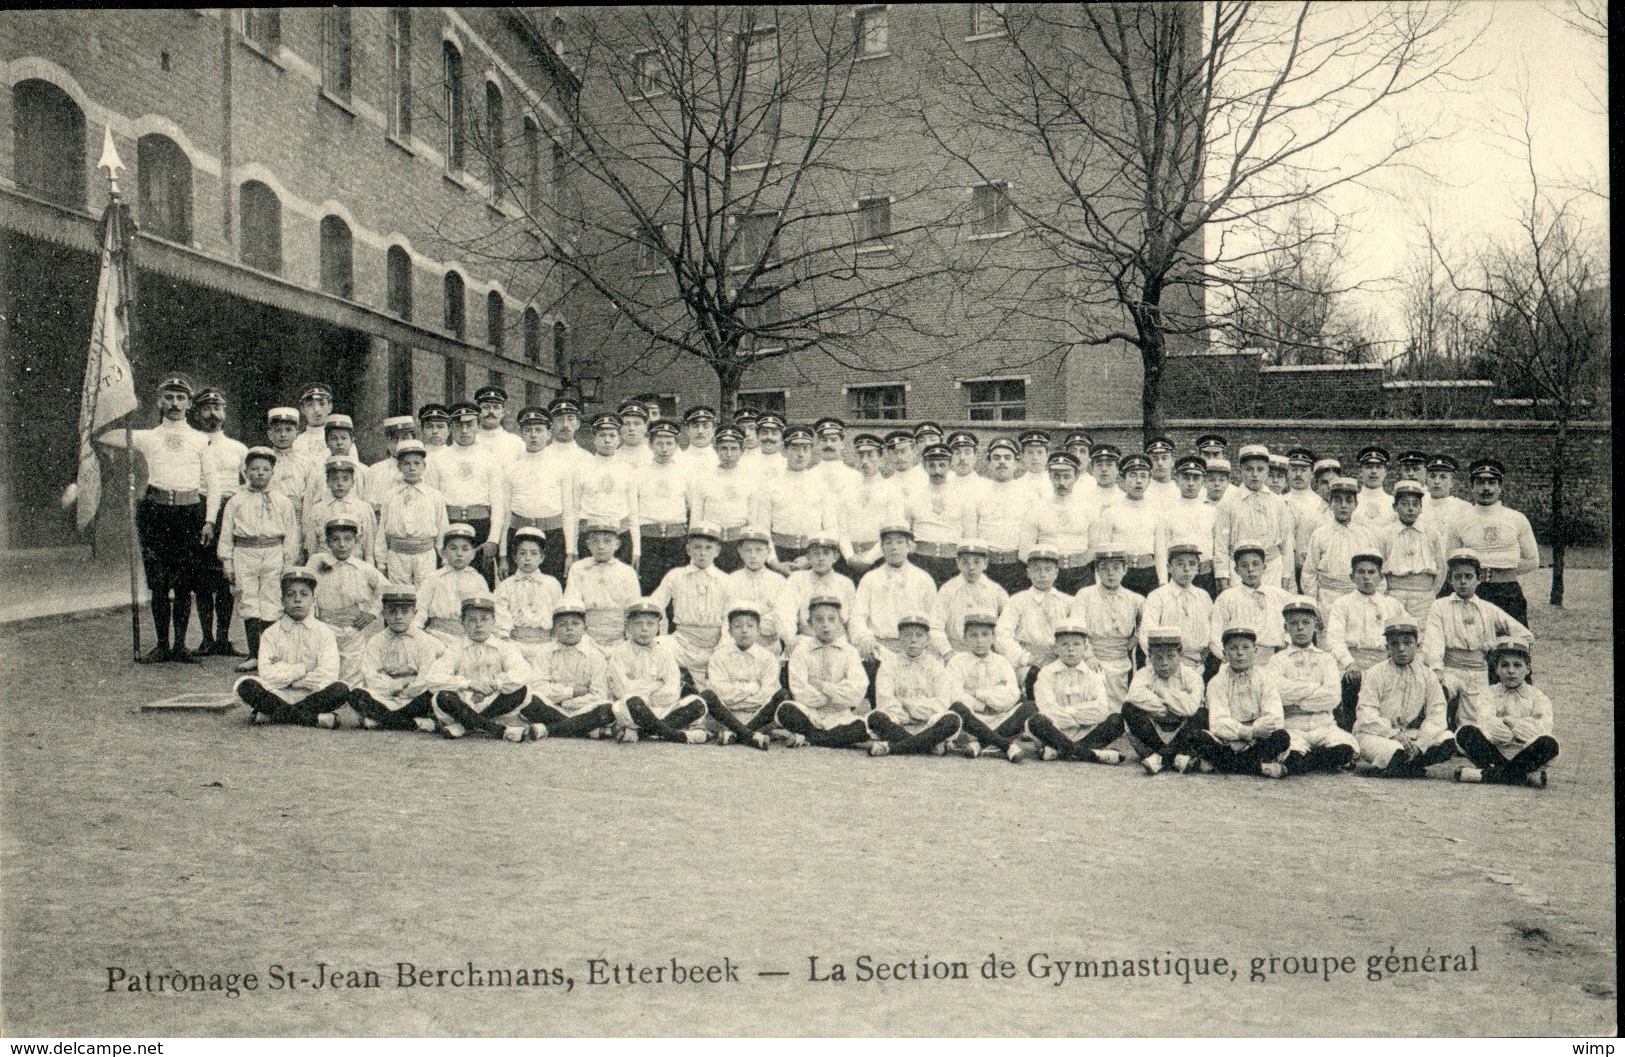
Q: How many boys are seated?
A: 15